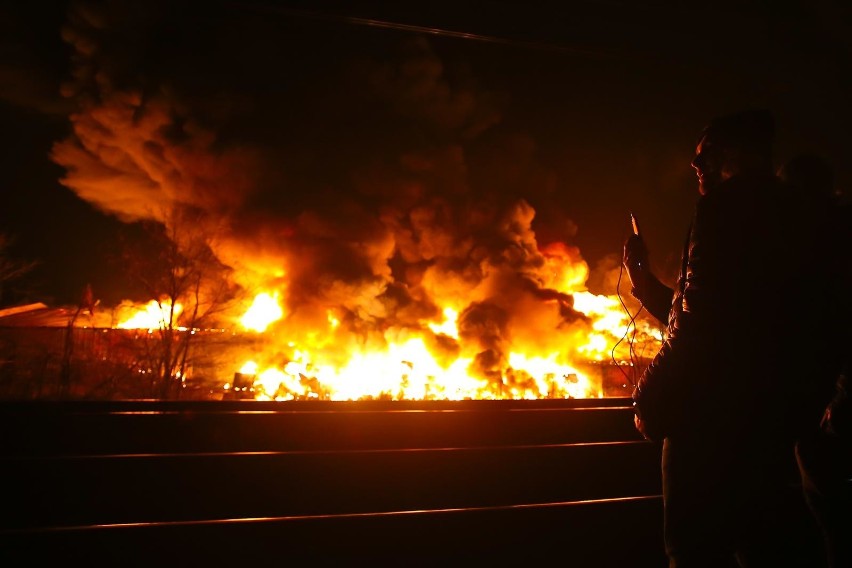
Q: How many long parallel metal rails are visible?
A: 3